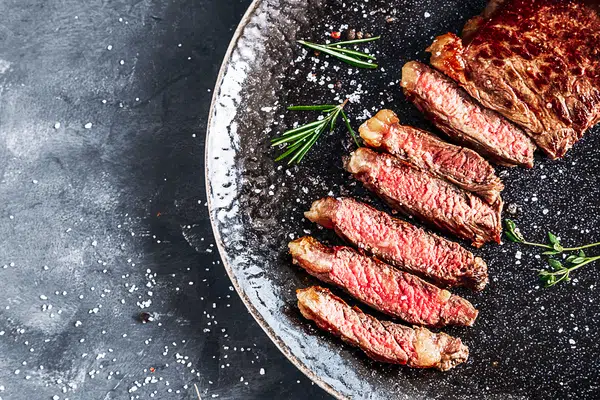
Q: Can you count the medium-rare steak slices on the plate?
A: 6